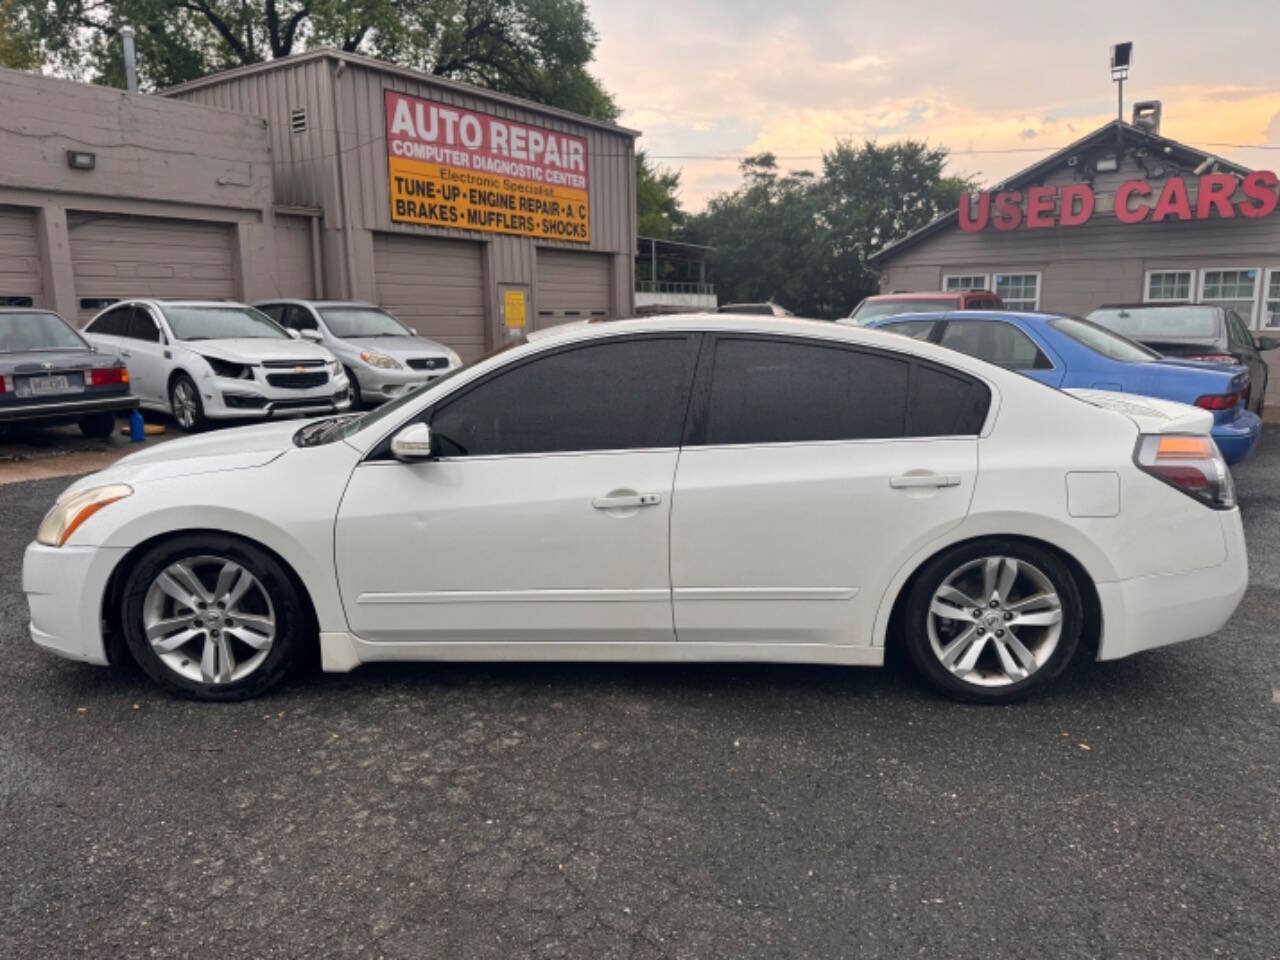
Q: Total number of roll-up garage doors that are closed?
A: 4